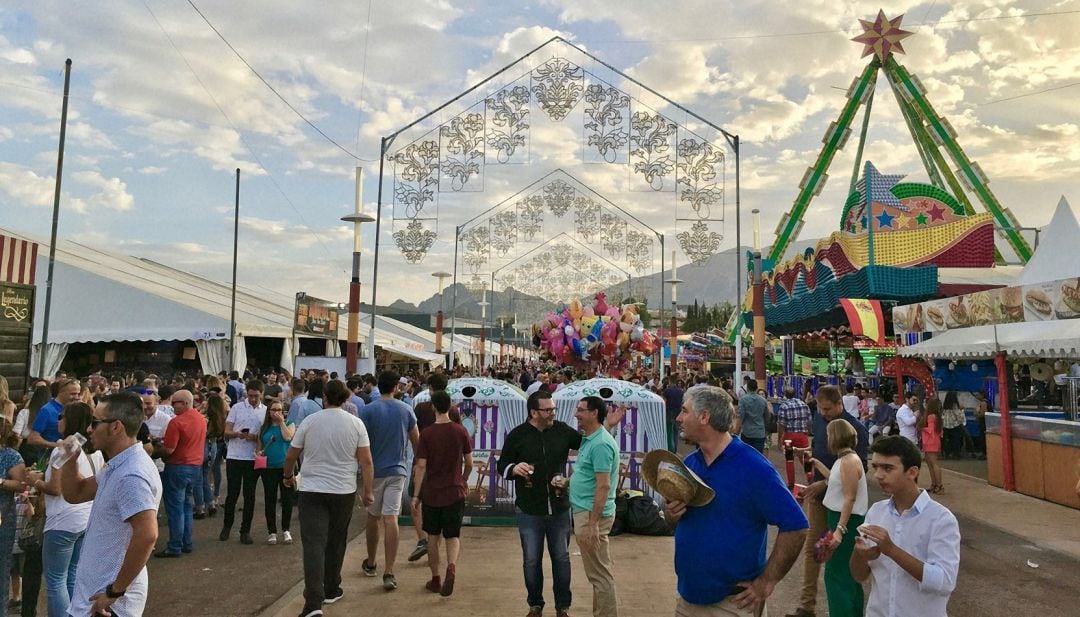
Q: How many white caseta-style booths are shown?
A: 2